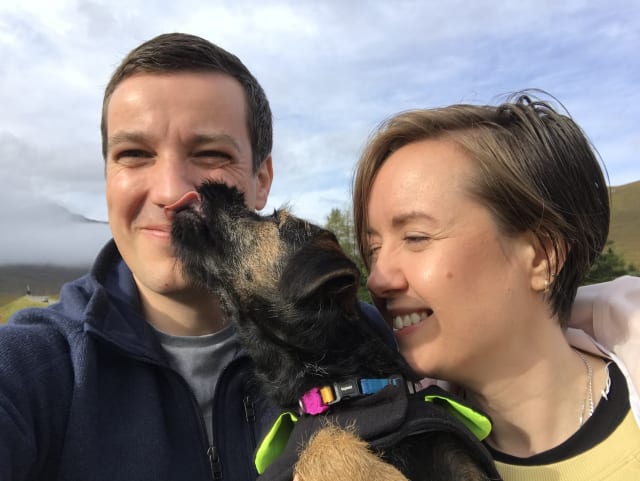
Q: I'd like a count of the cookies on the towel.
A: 0